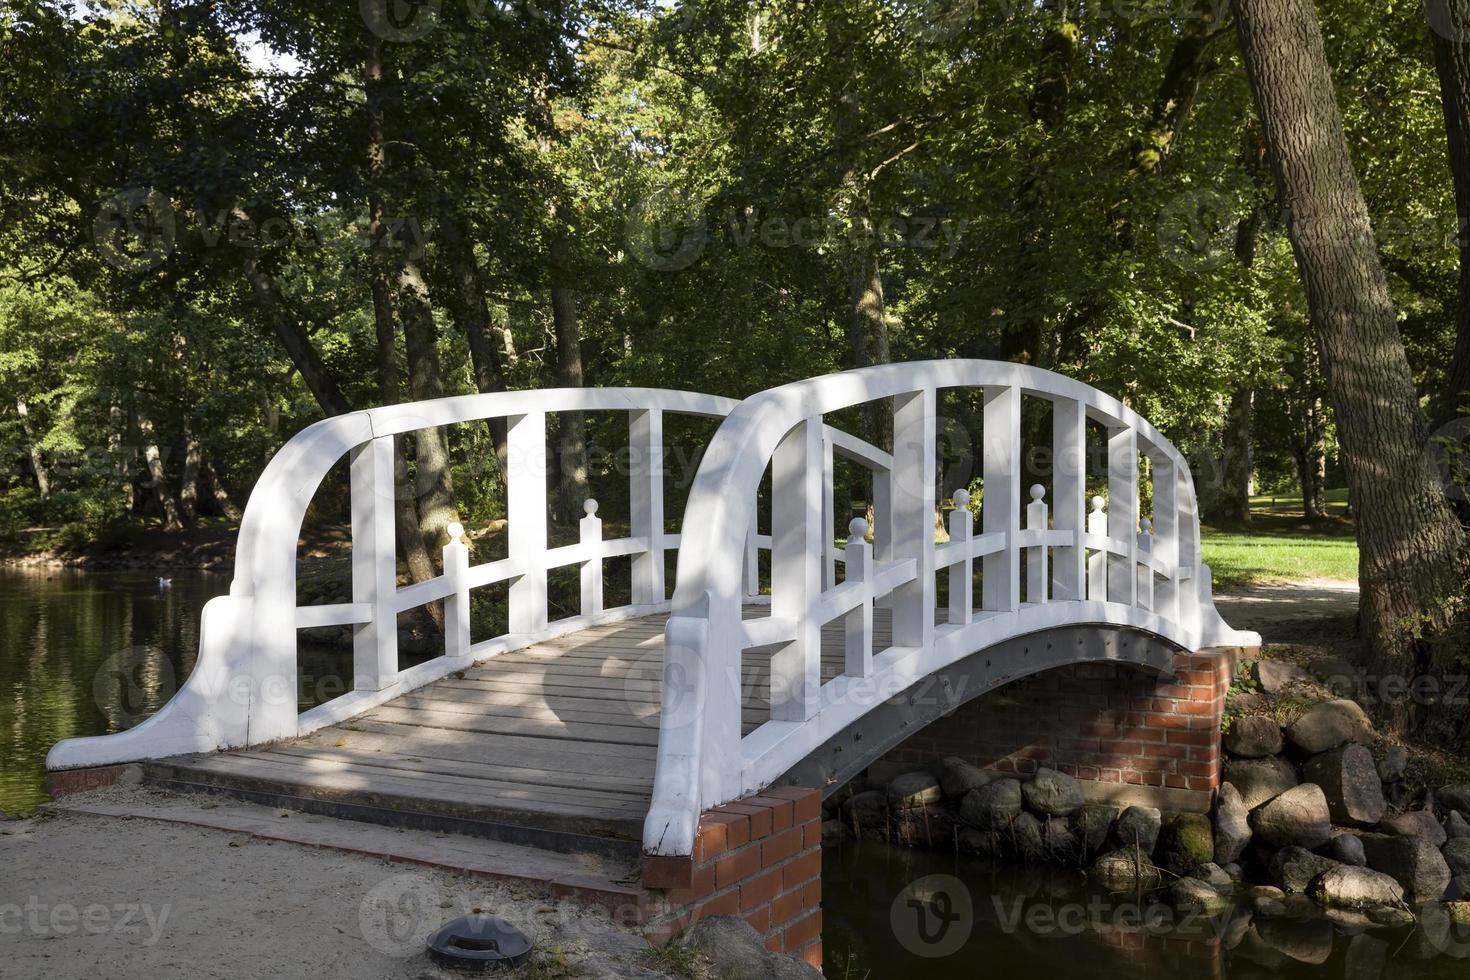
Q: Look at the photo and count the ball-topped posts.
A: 7